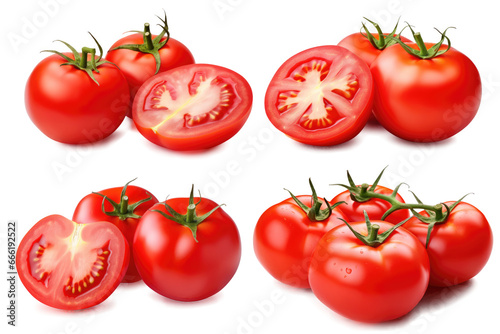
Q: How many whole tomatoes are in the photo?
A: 10